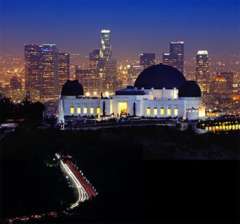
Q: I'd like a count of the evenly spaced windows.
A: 10